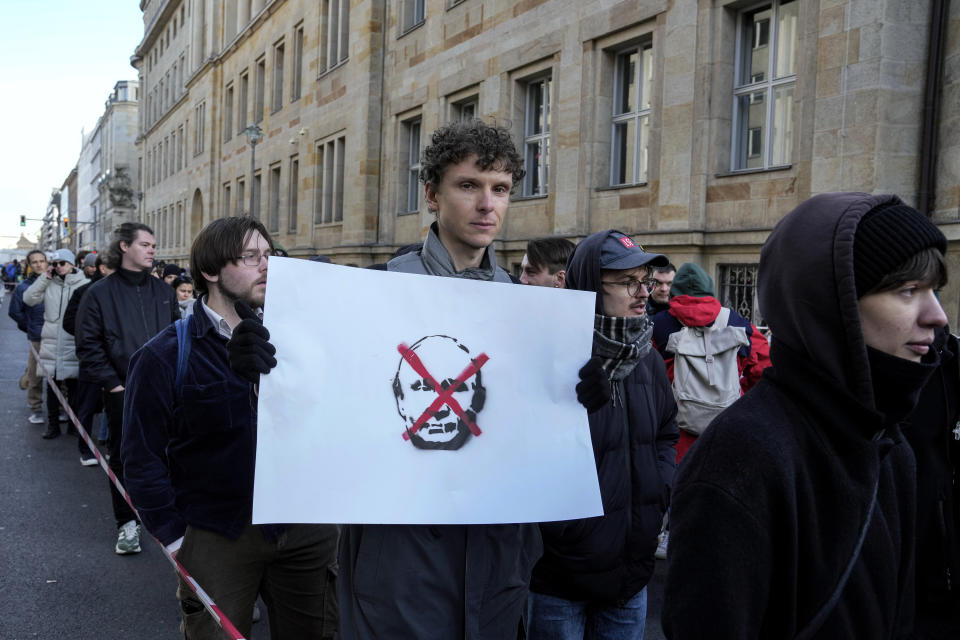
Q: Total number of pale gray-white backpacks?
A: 1